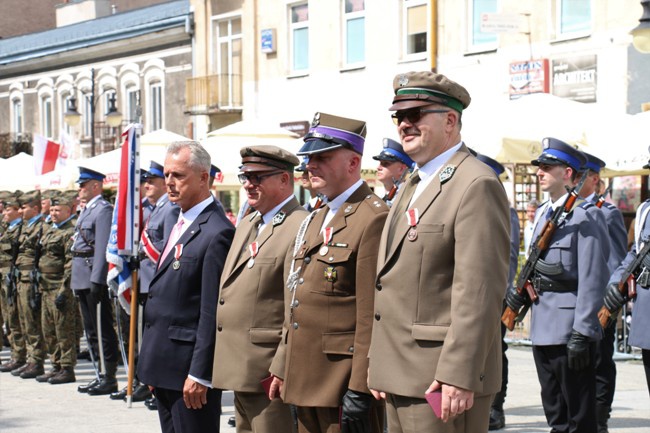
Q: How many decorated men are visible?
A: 4